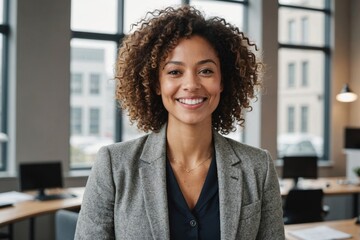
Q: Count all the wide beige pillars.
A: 2